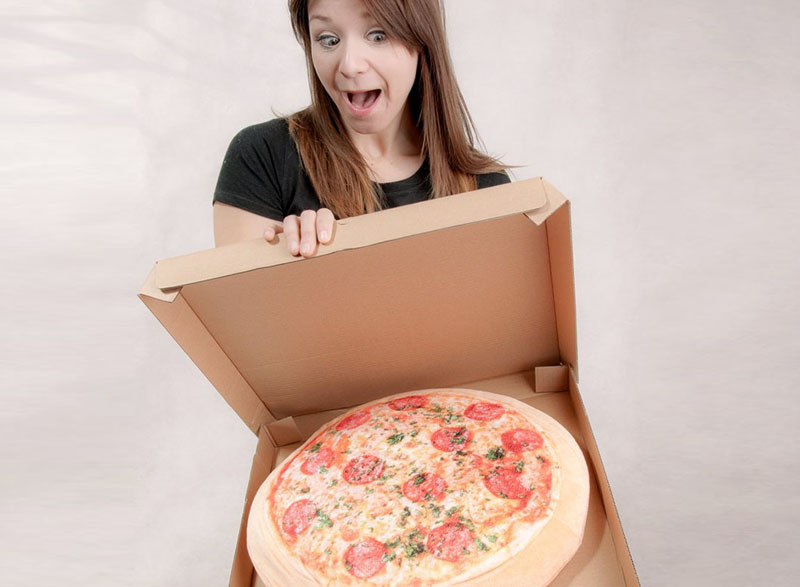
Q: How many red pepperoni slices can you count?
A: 12